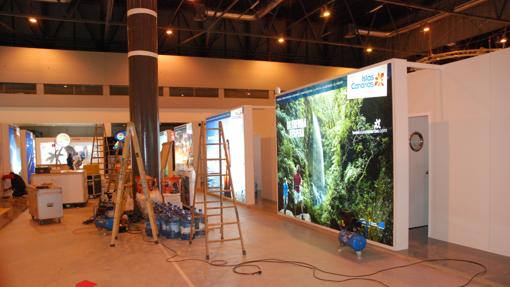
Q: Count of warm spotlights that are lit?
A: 7